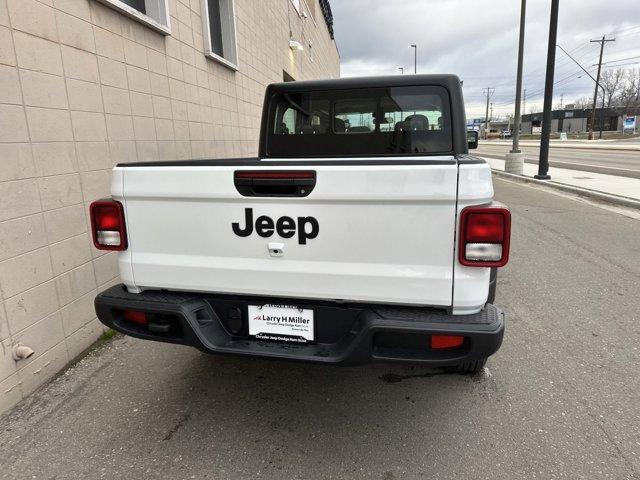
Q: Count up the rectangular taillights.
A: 2